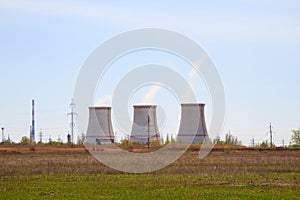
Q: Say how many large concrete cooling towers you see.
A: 3